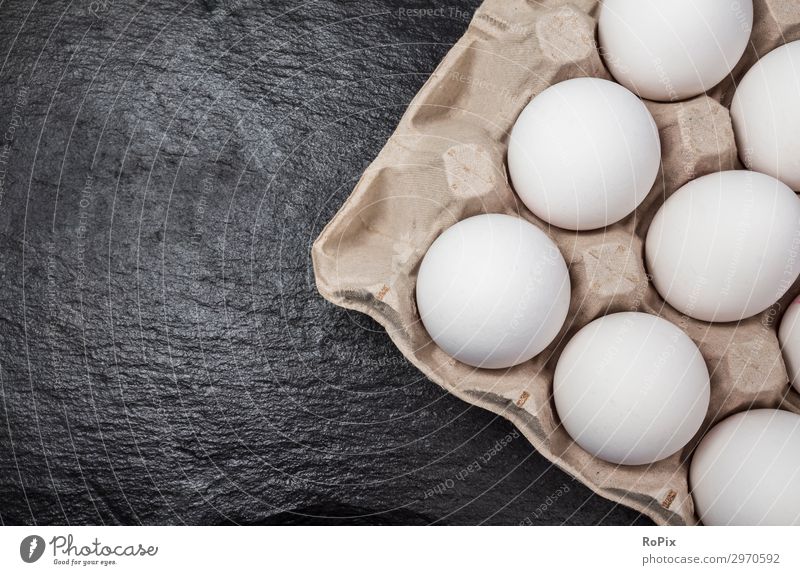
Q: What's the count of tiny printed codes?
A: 3